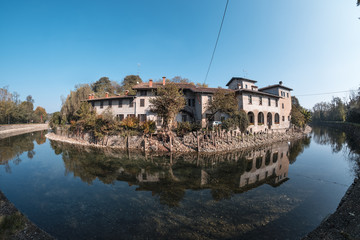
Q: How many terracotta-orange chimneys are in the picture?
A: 6